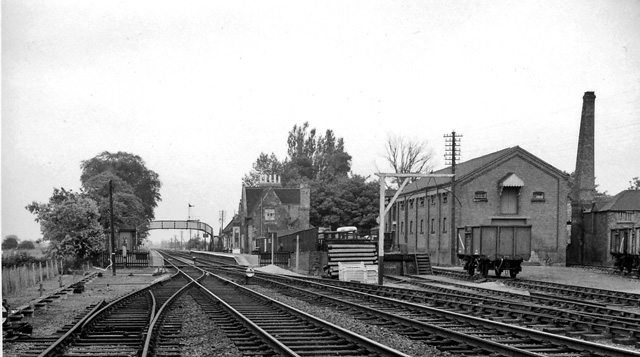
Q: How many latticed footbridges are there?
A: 1